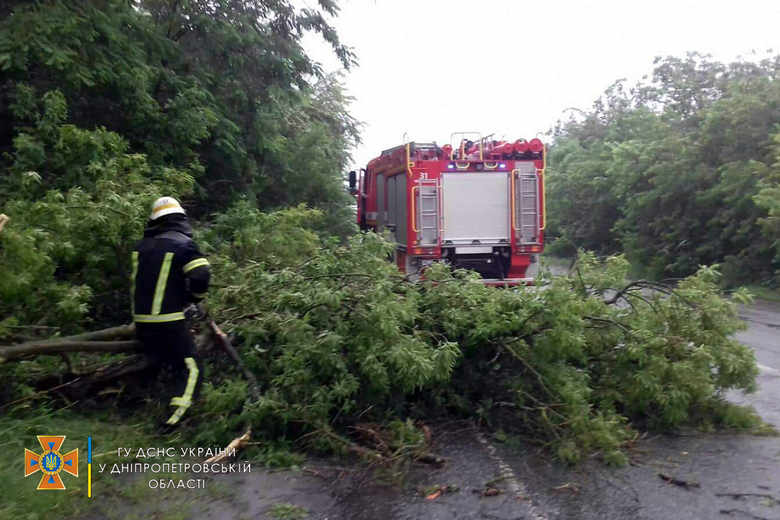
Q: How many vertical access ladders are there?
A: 2